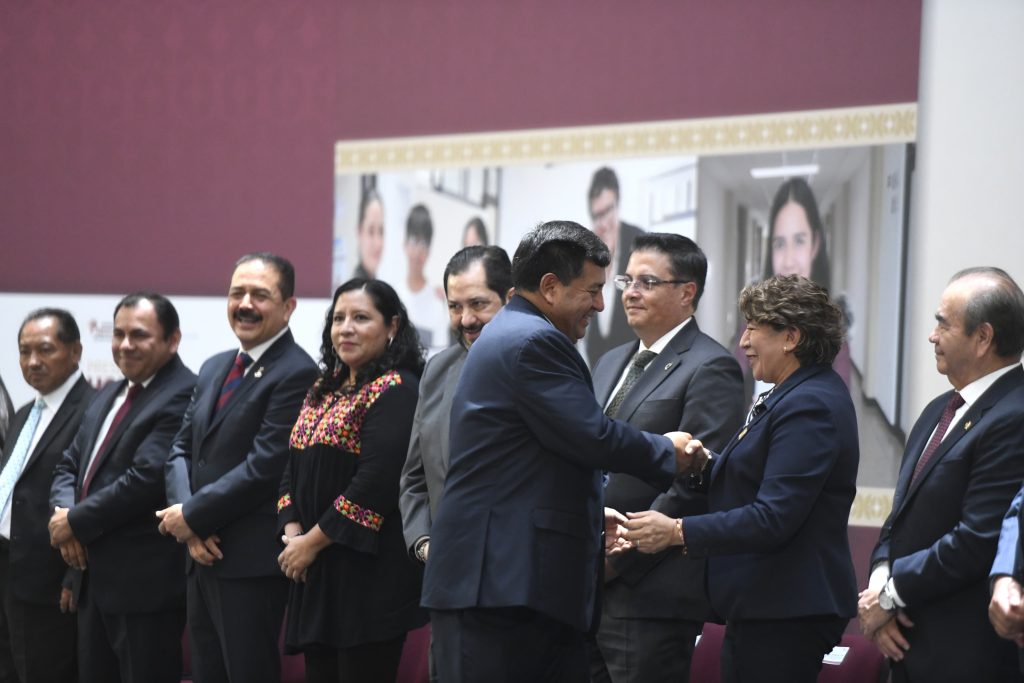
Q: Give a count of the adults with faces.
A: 9